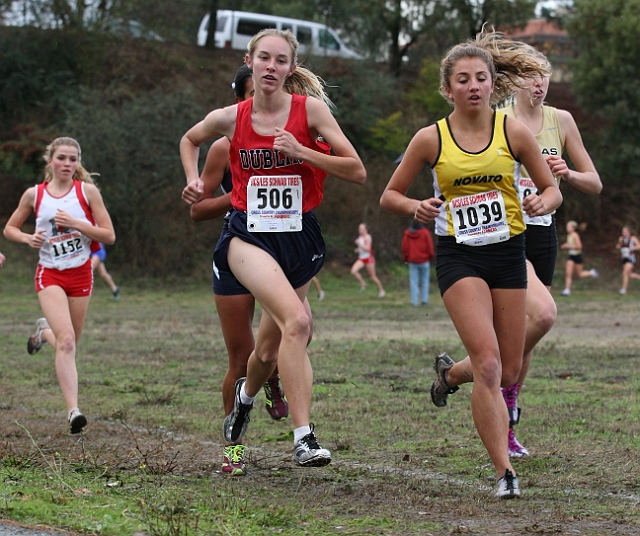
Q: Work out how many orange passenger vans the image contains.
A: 0